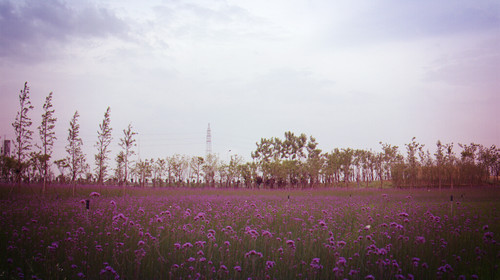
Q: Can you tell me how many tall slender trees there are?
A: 5